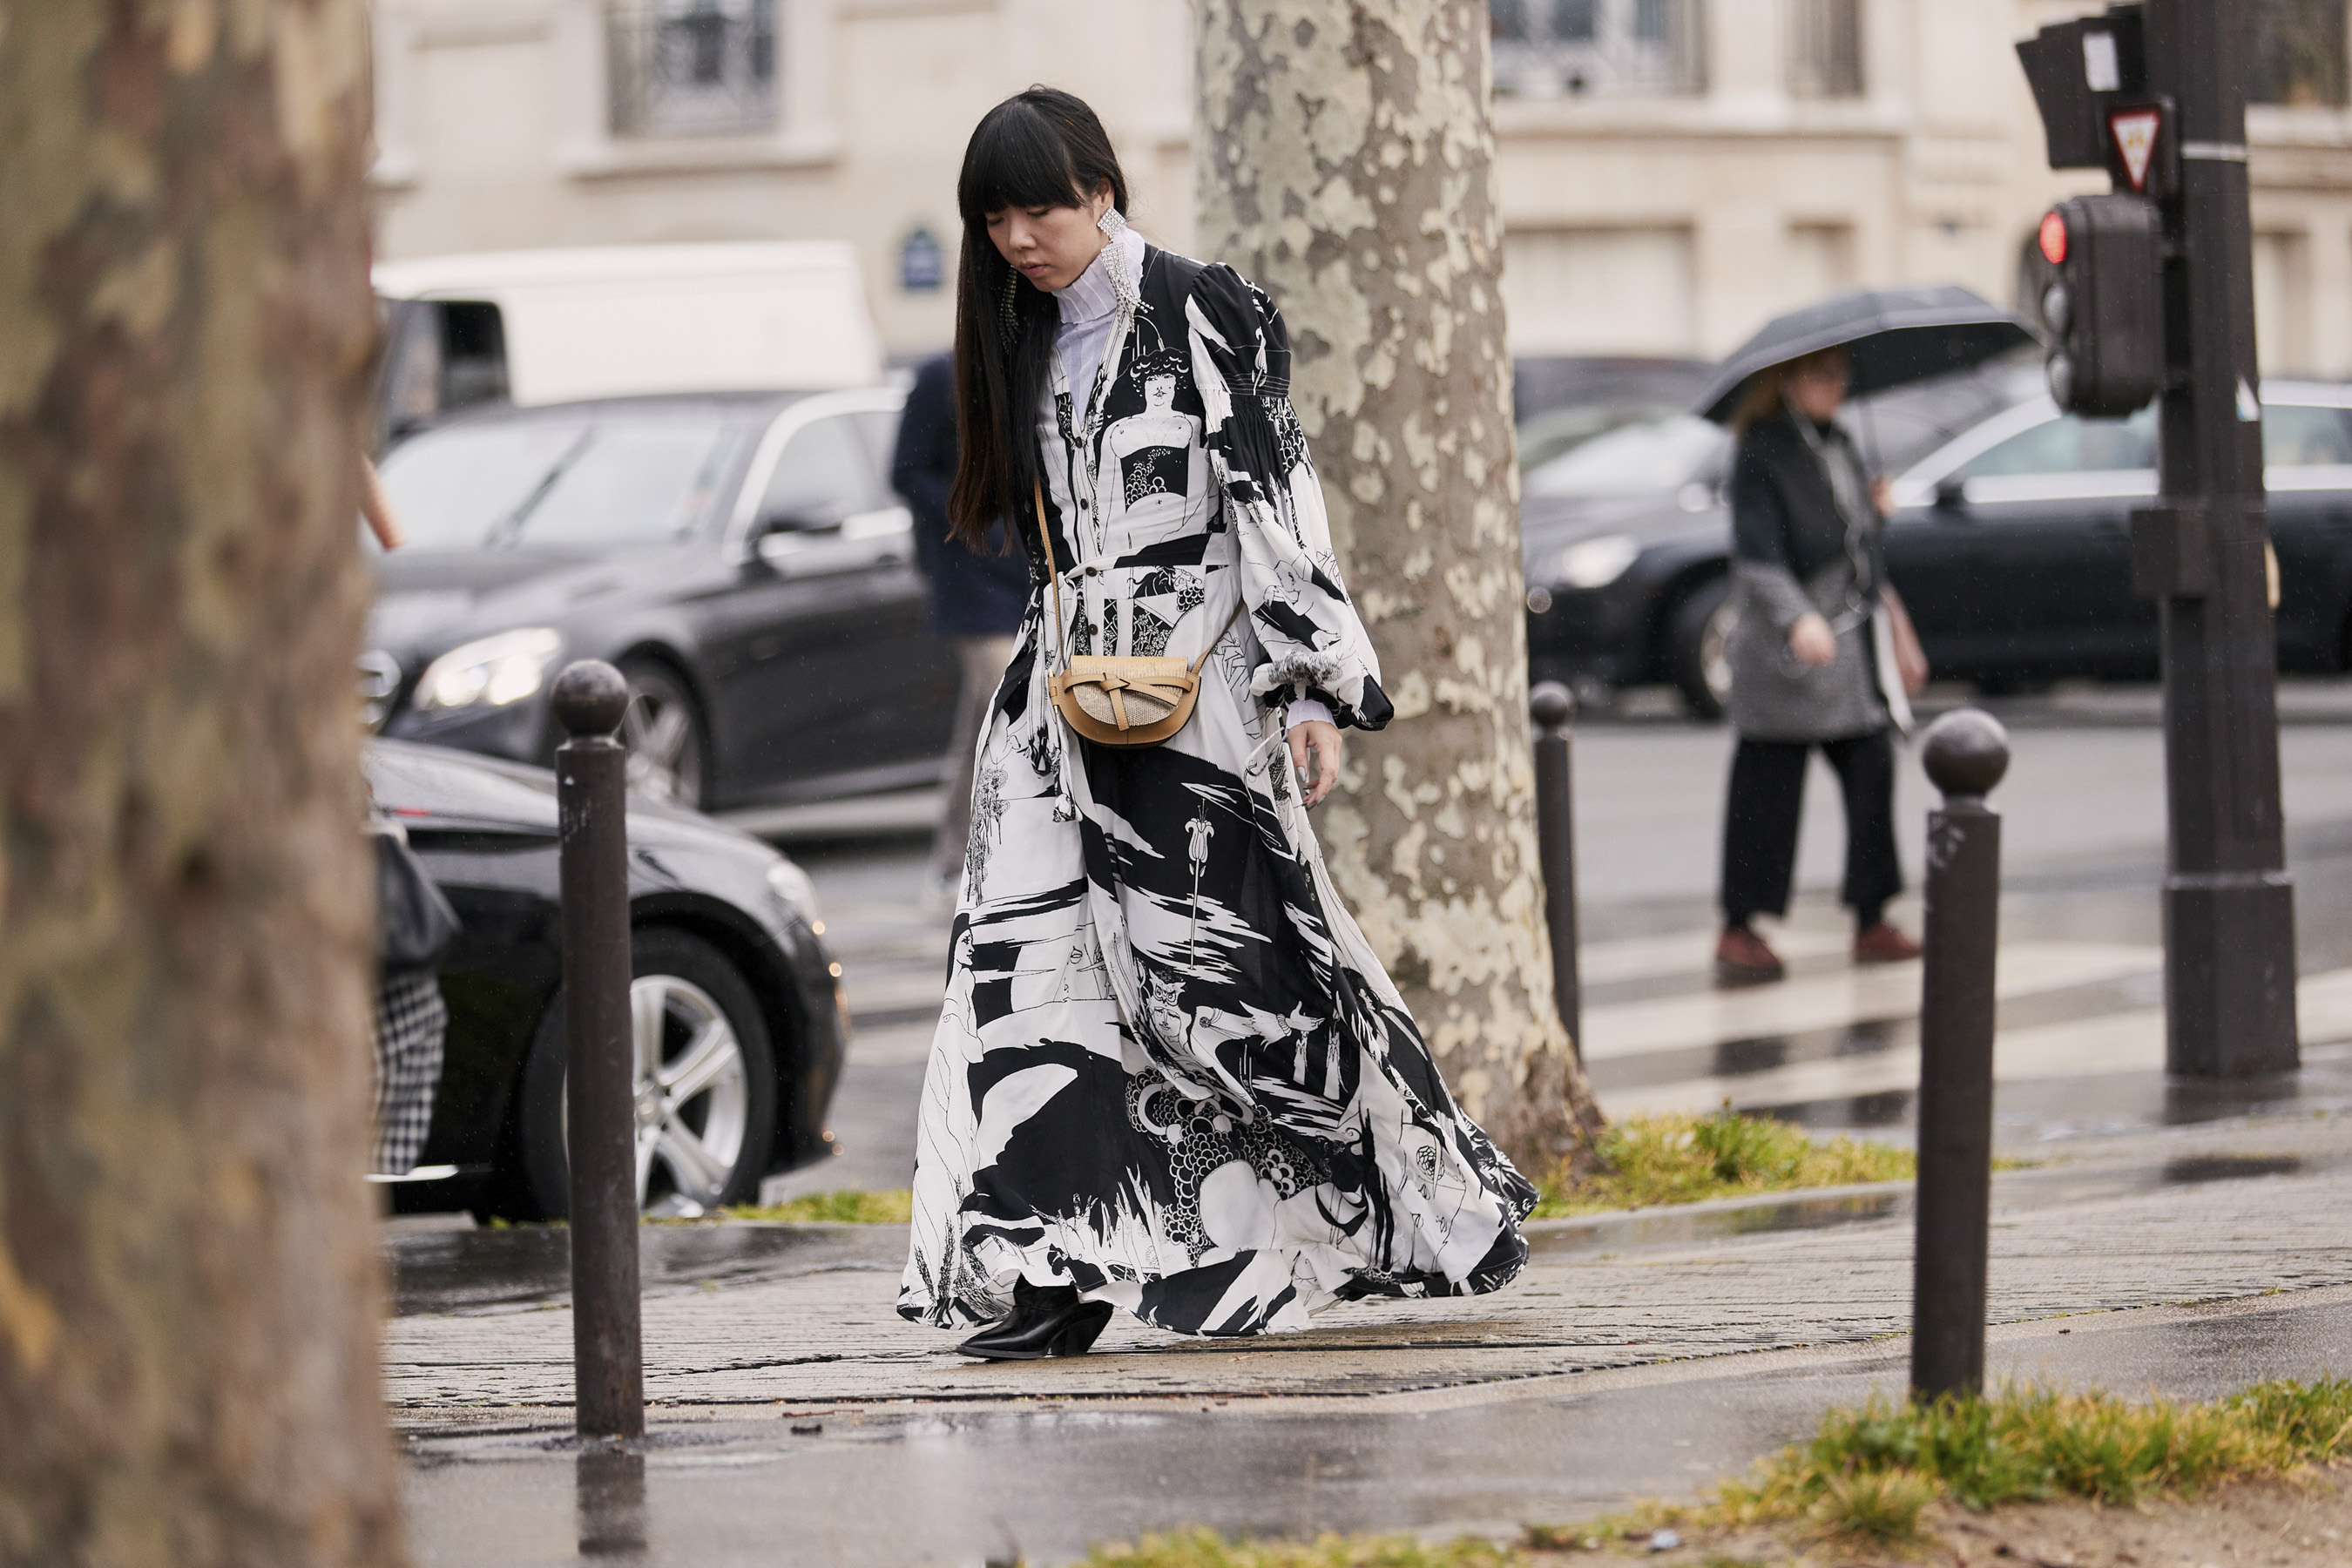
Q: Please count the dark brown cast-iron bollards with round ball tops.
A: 3